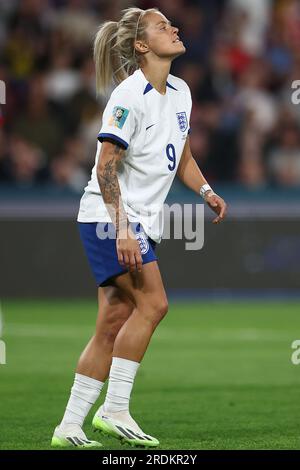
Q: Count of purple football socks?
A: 0